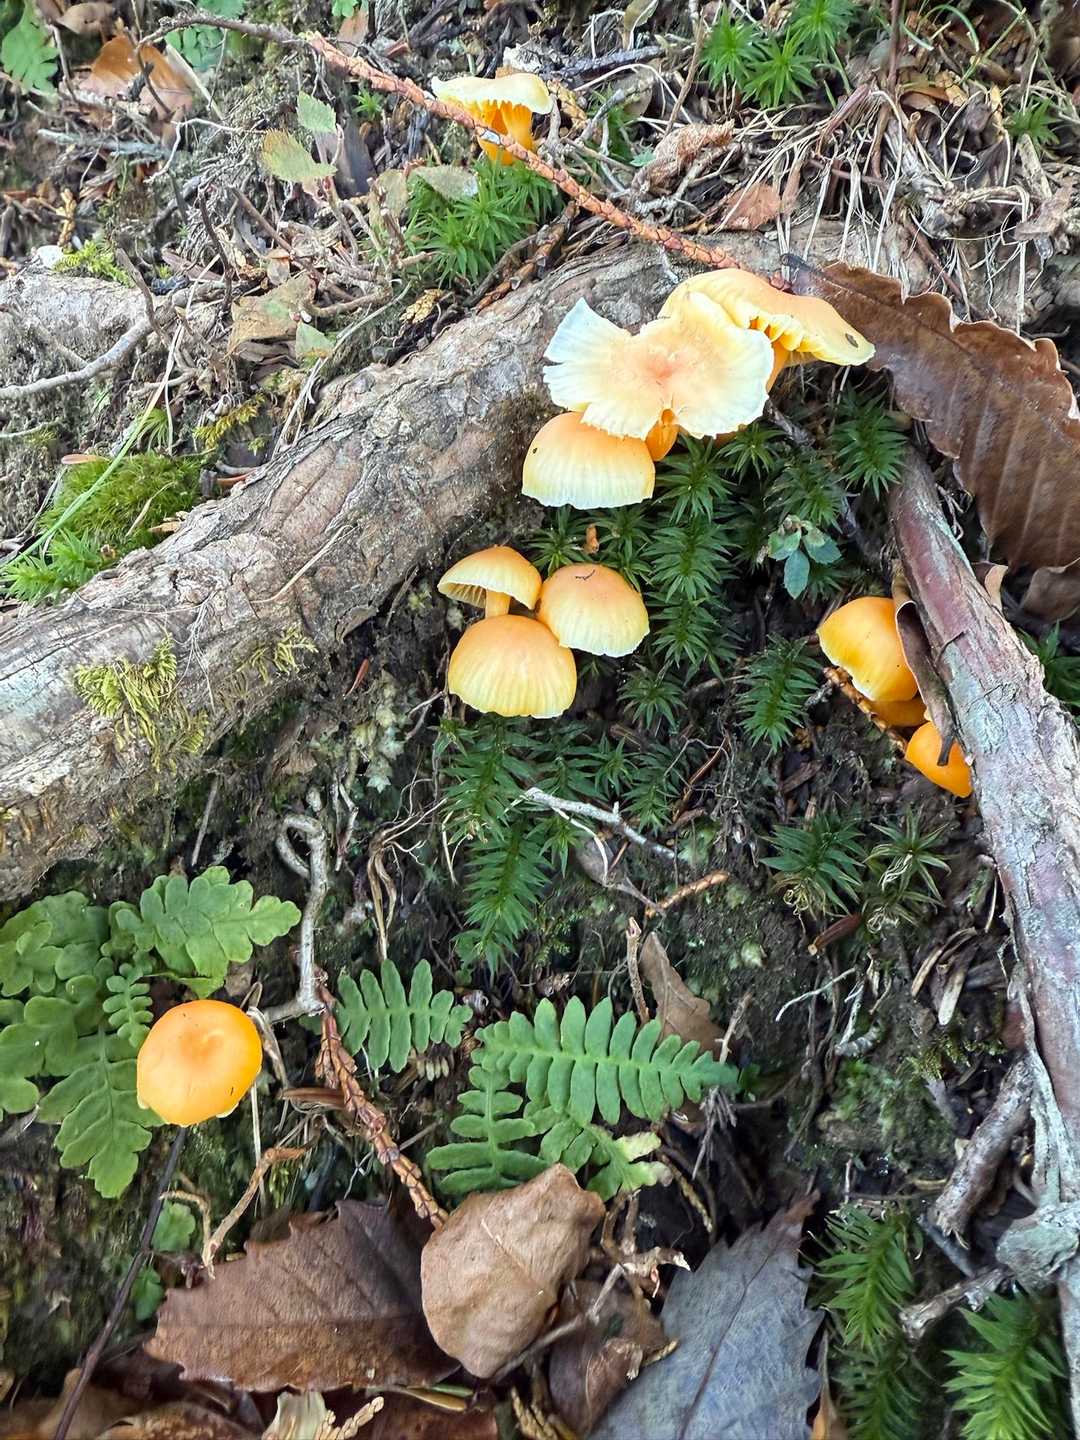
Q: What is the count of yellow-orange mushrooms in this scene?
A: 11